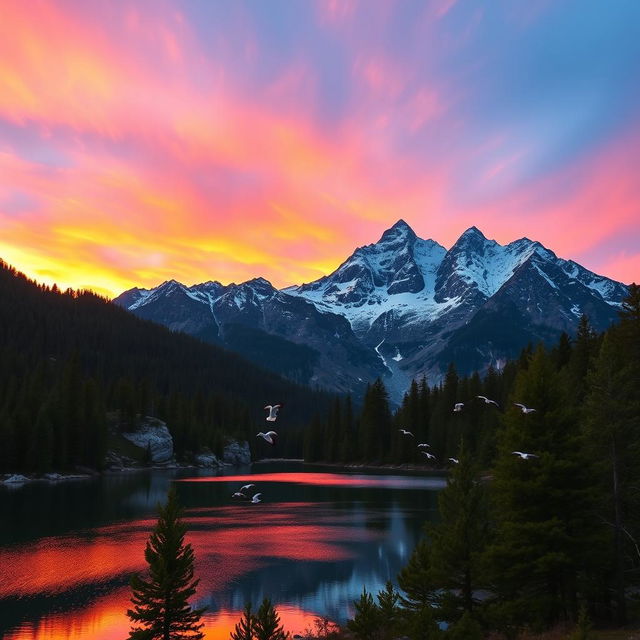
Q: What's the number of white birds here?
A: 13